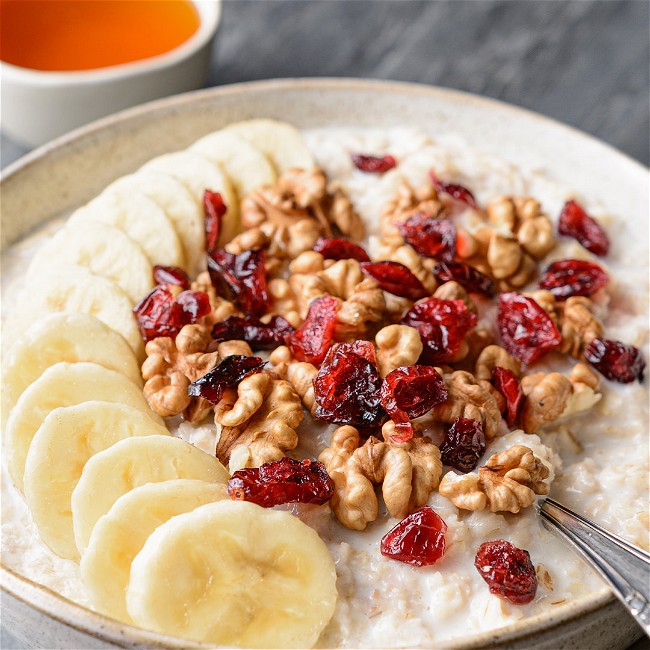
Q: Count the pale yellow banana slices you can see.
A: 13